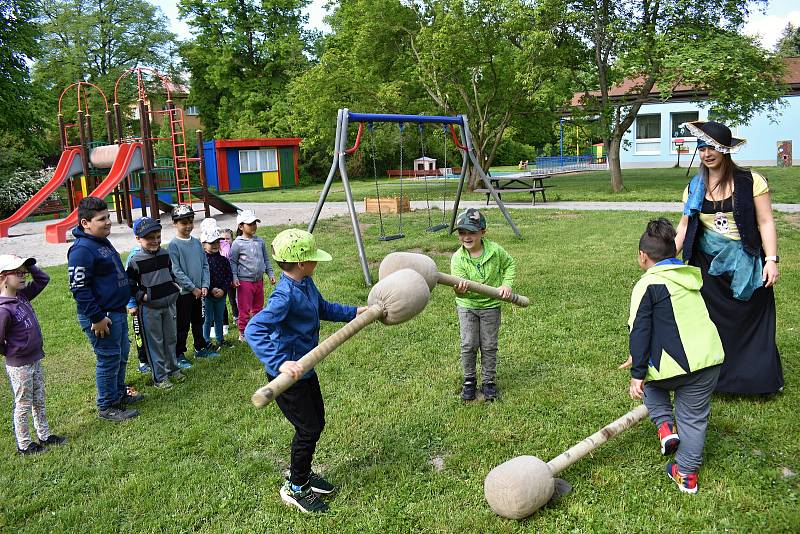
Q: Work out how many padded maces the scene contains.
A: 3